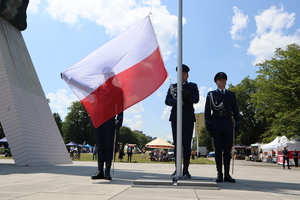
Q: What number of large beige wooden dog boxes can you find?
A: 0